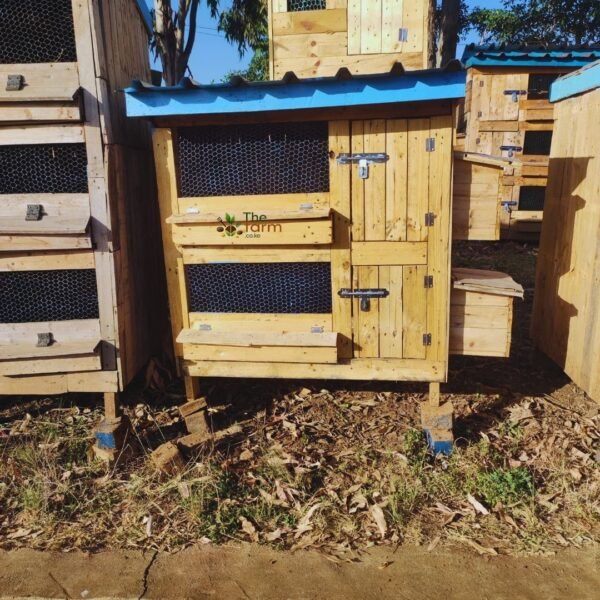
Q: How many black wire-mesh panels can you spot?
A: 9